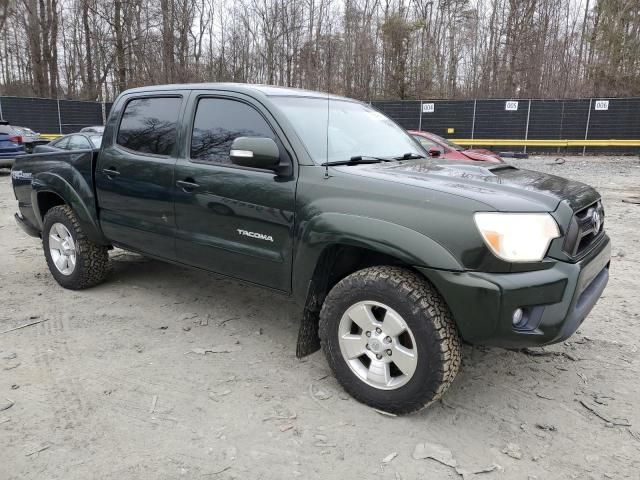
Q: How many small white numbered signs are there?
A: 3